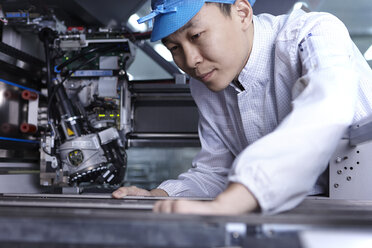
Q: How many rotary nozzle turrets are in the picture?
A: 1